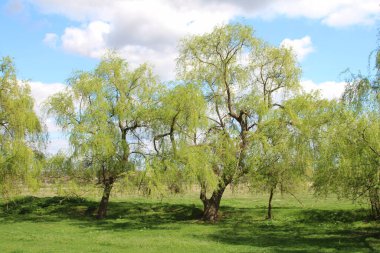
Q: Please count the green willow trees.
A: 5